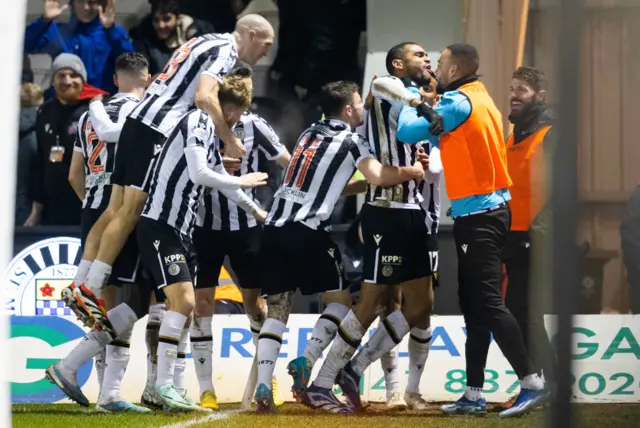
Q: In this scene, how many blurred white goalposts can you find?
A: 1